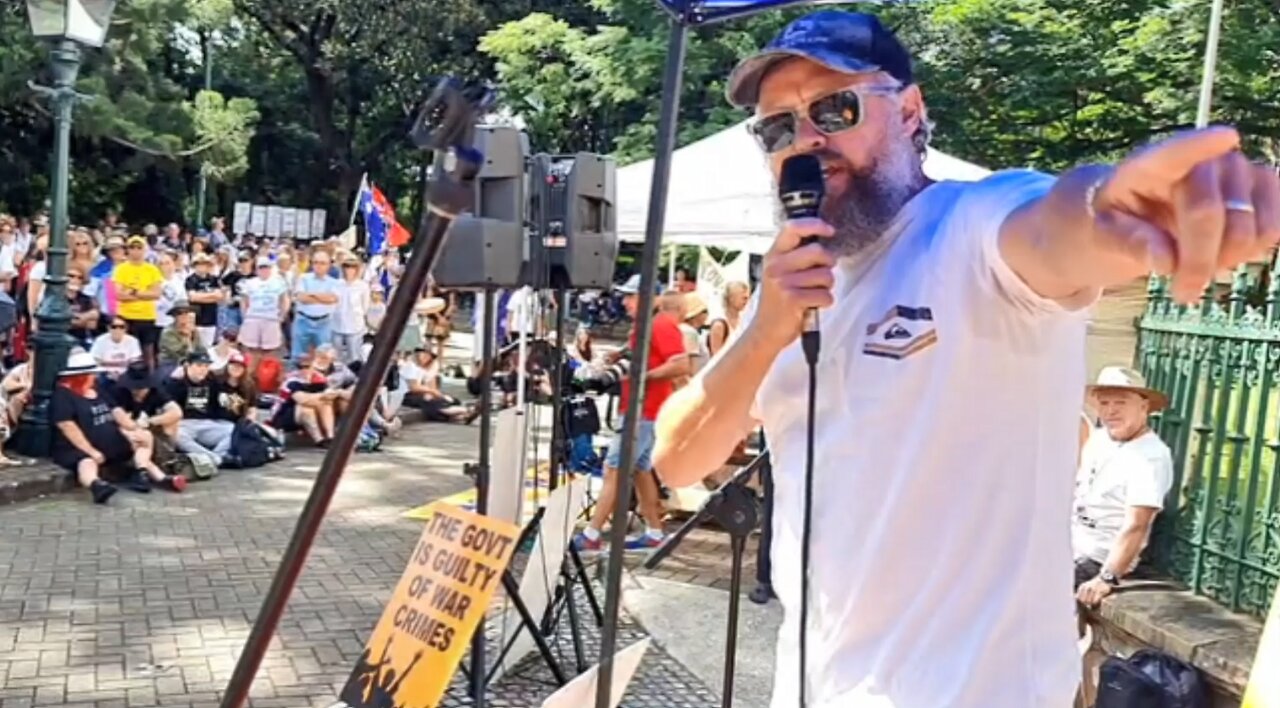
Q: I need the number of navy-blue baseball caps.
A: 1